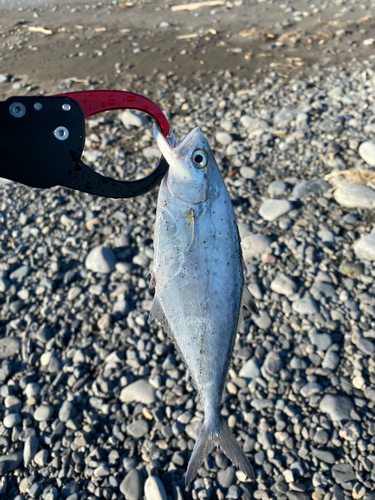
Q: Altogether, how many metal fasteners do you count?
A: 4